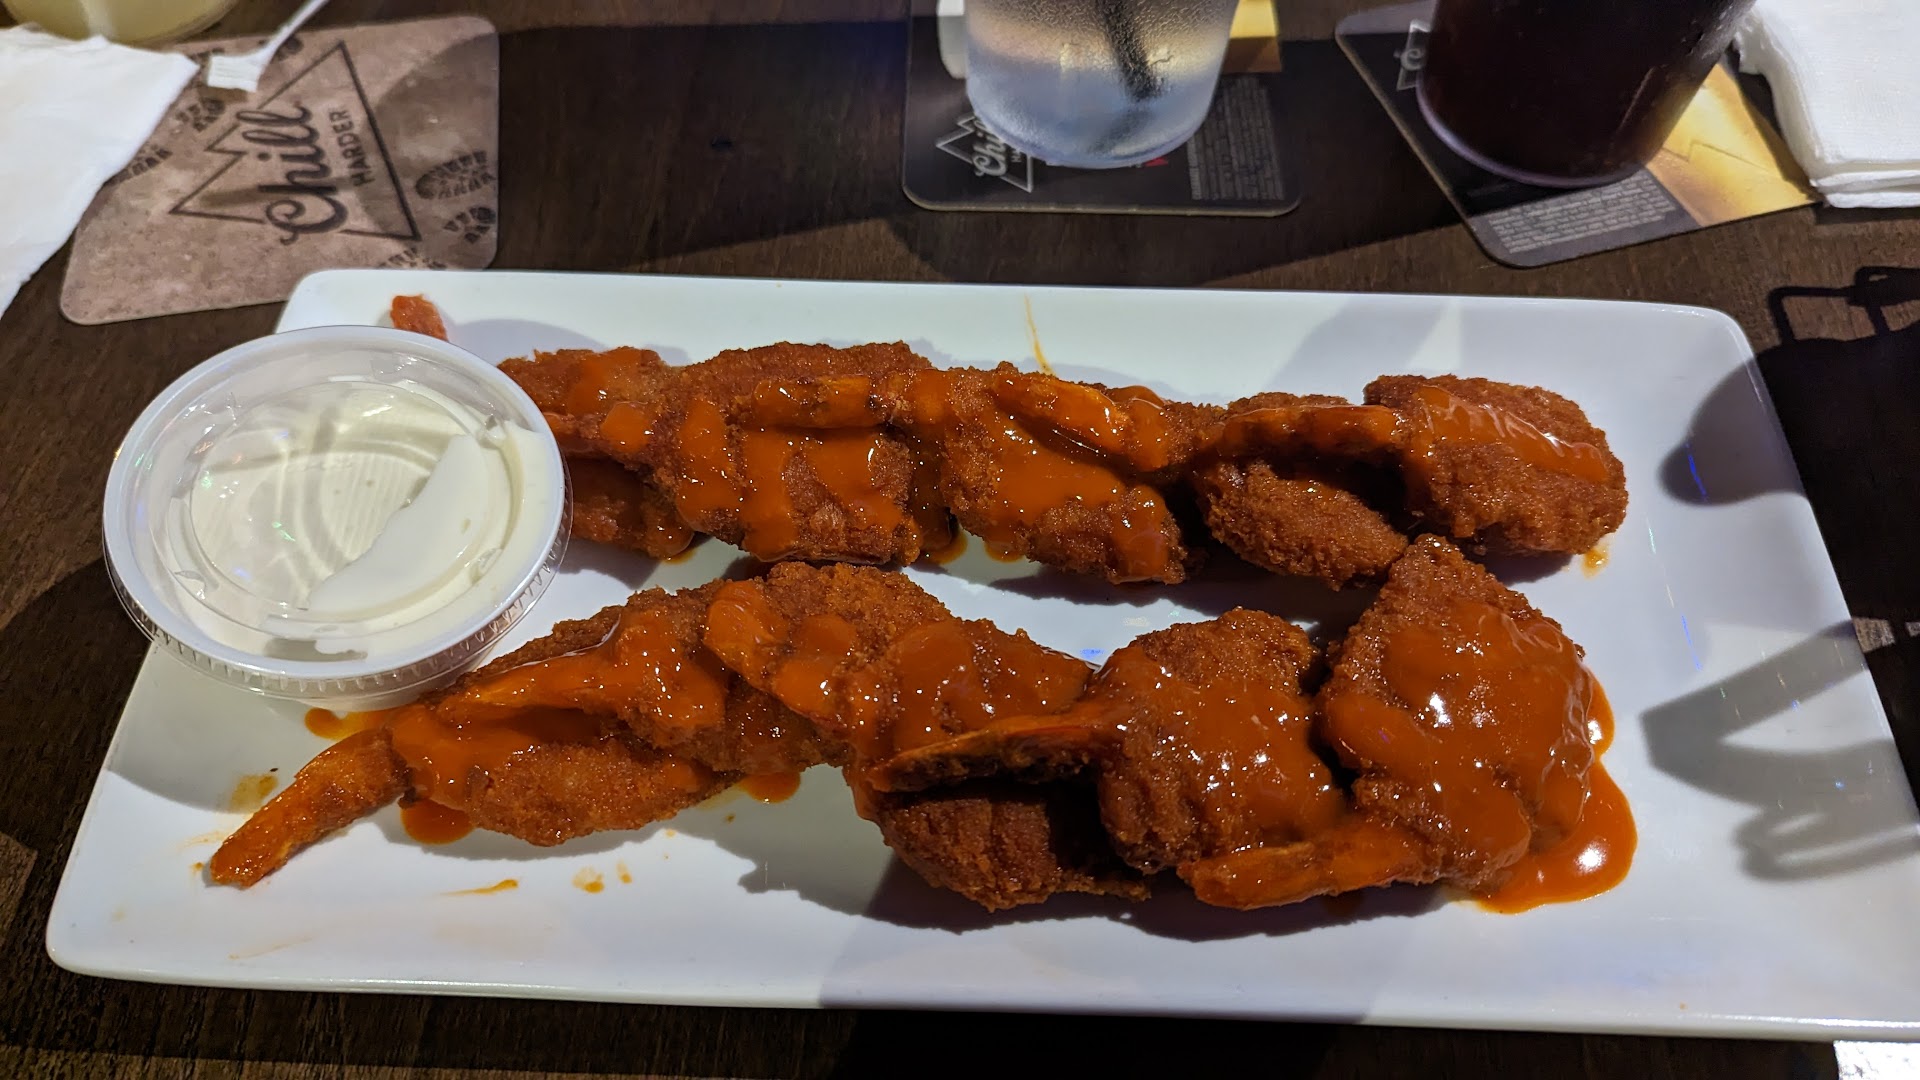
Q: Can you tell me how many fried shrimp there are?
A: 10